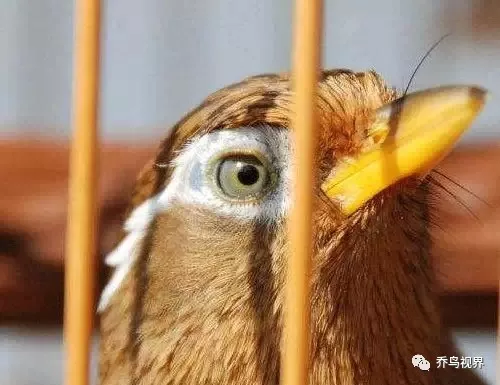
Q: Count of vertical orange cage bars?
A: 2